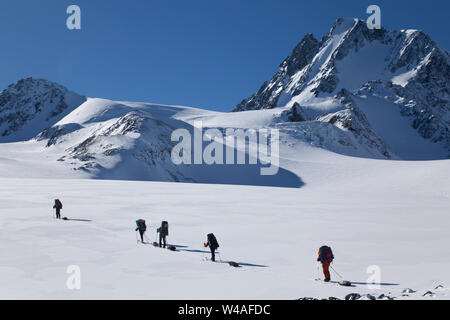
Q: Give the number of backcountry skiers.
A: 5